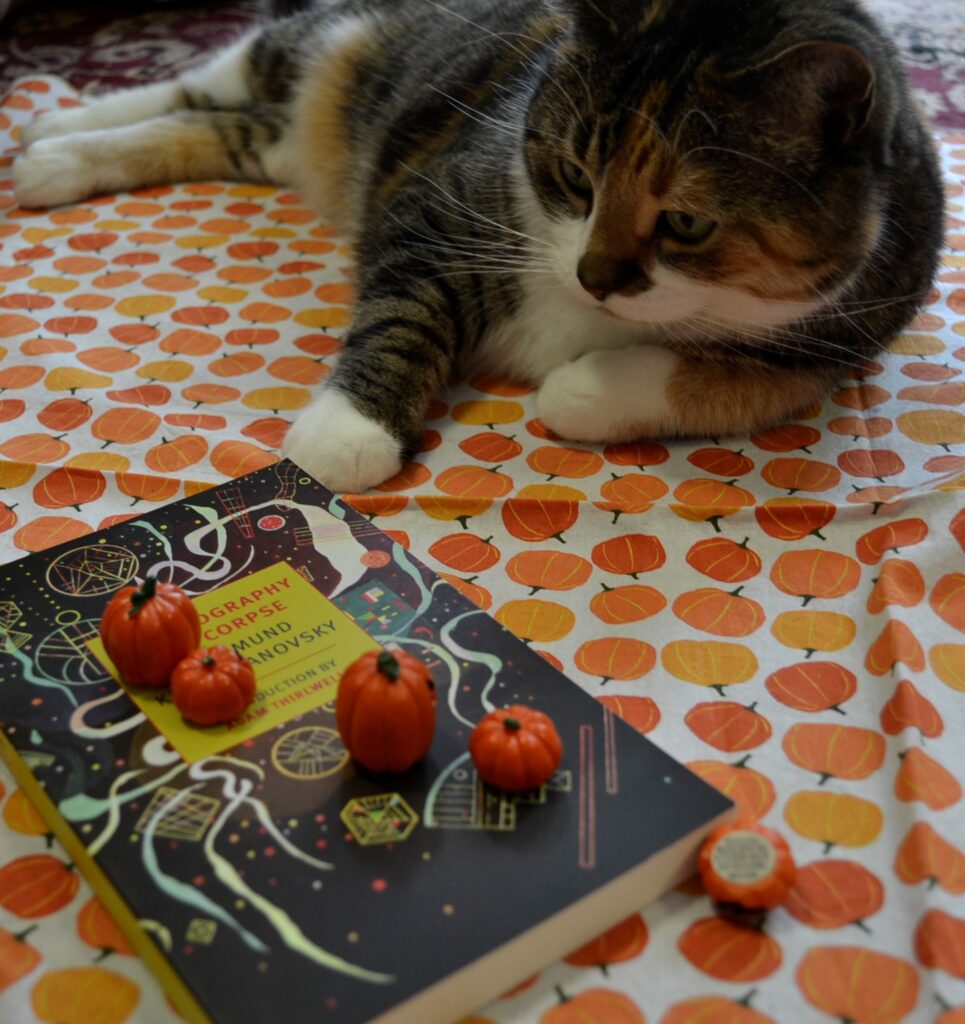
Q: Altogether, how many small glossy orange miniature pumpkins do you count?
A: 5